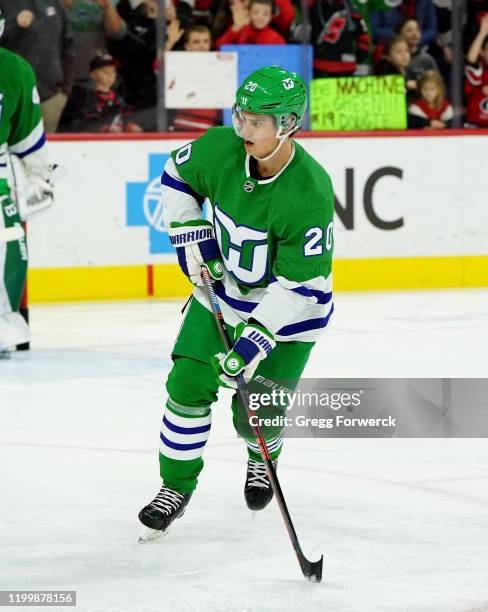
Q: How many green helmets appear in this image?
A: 1